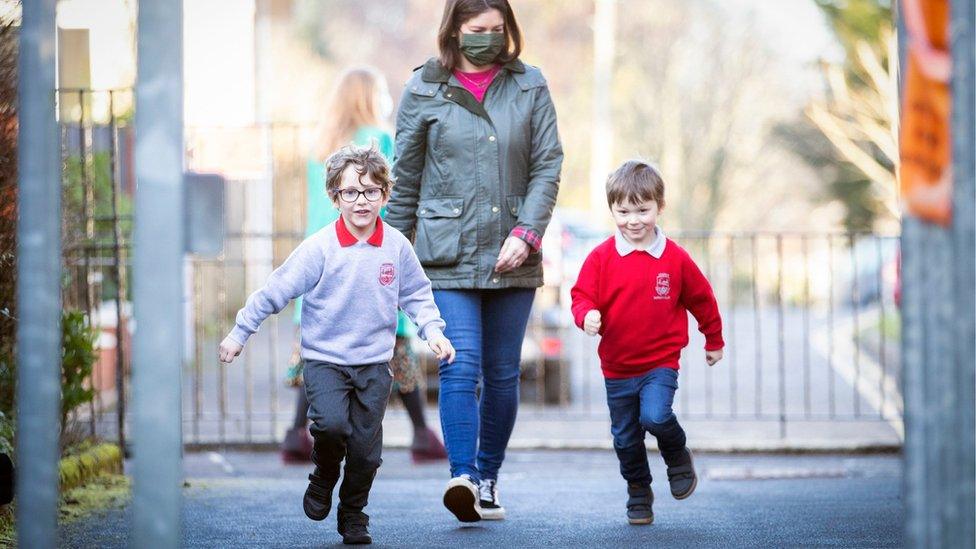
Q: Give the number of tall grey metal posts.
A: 3